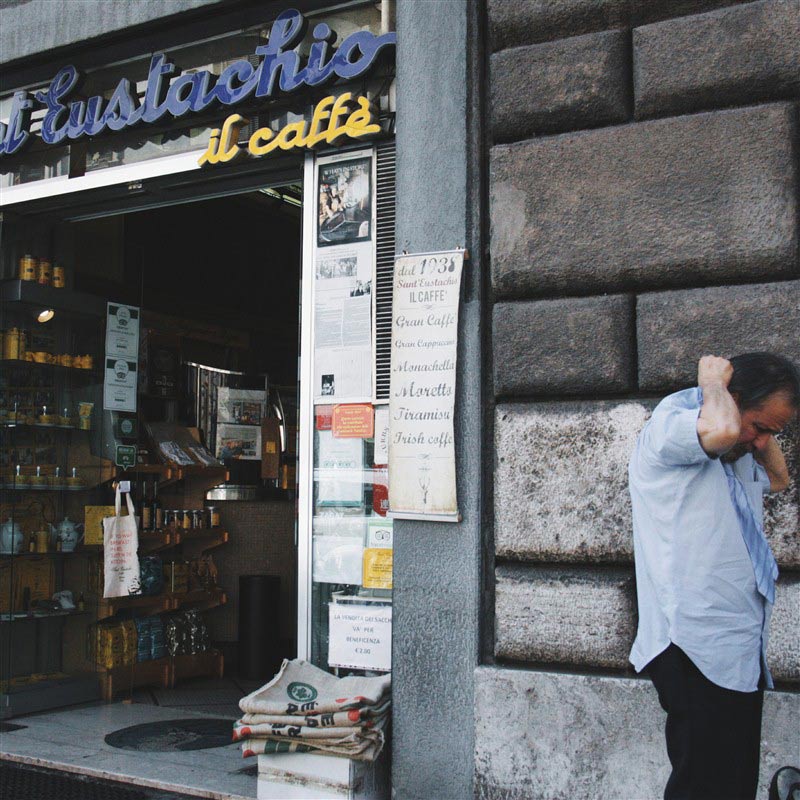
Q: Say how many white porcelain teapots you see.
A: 2